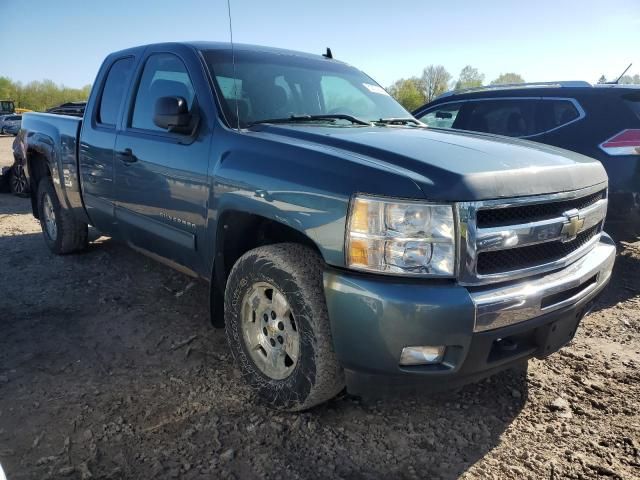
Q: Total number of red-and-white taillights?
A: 1